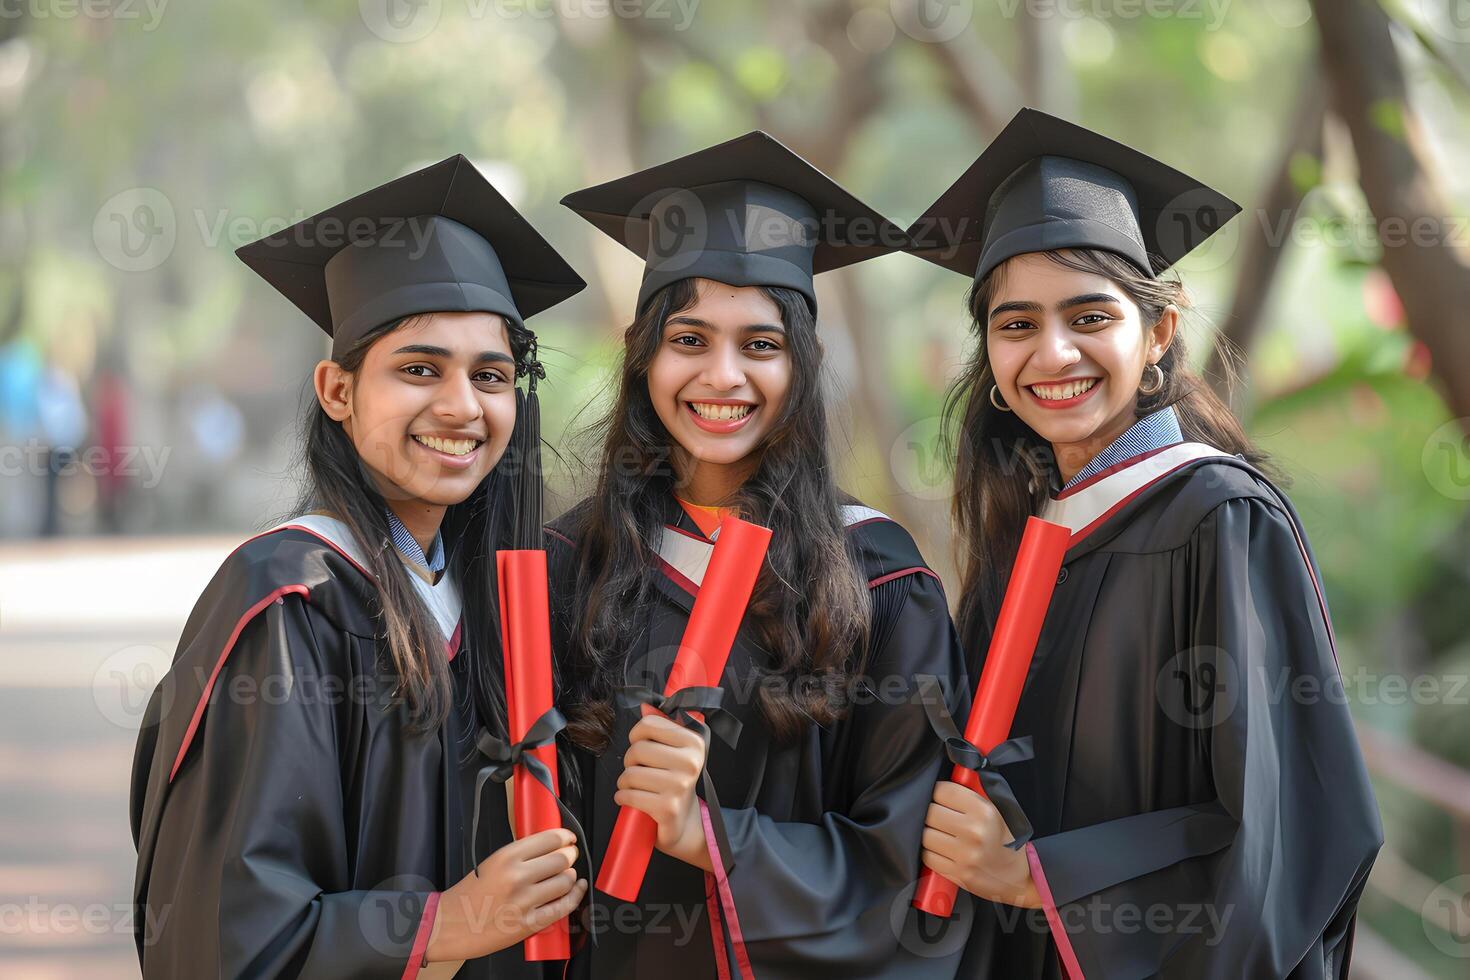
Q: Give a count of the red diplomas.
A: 3